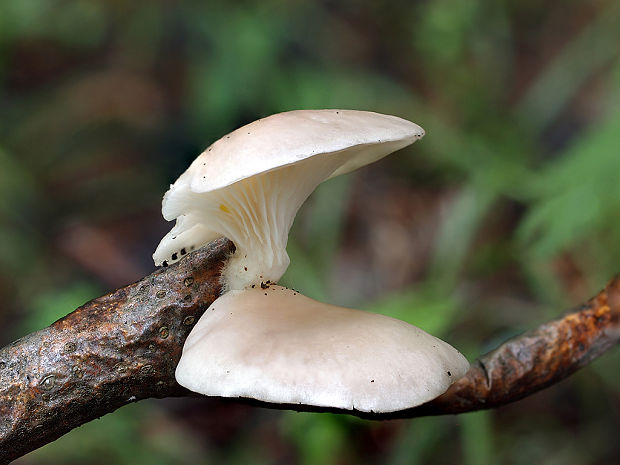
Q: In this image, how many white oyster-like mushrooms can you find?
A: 2